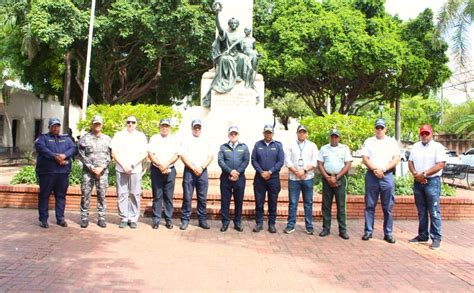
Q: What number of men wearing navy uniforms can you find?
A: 3